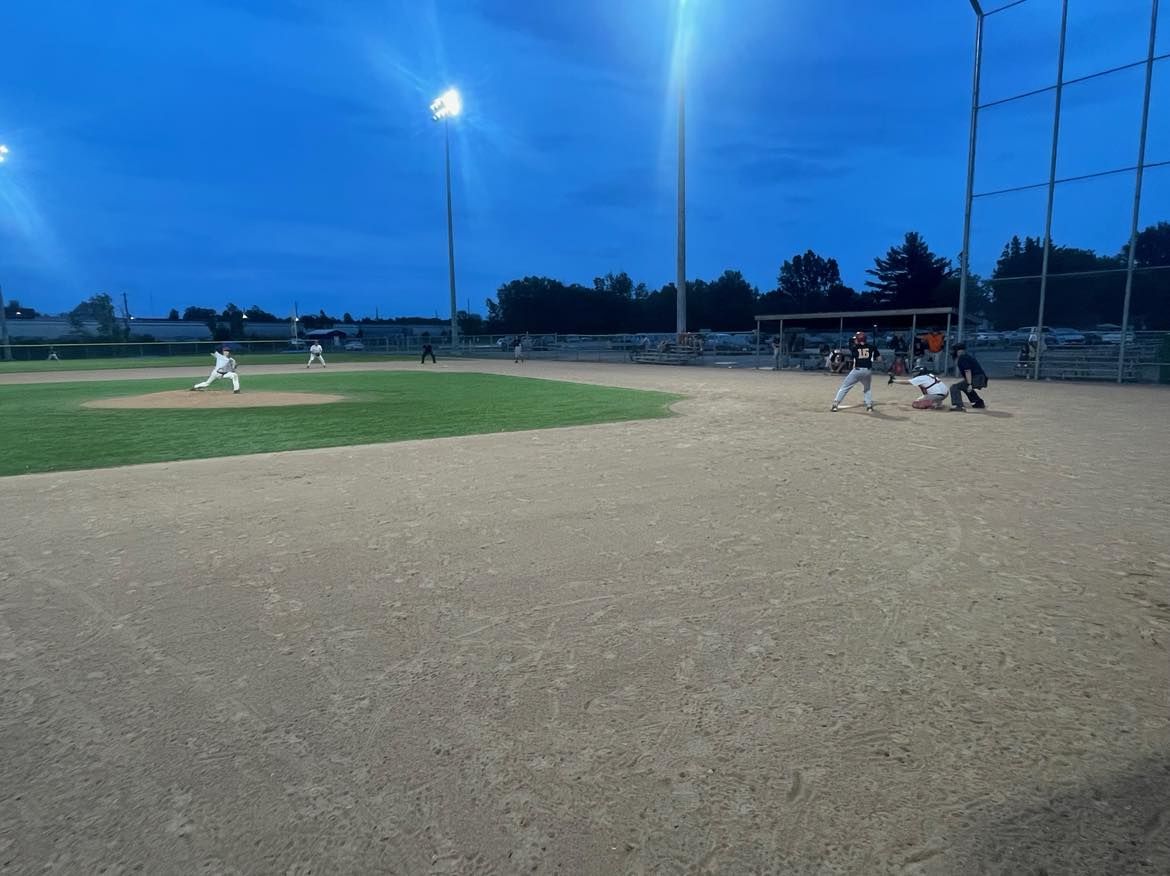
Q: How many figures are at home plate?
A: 3